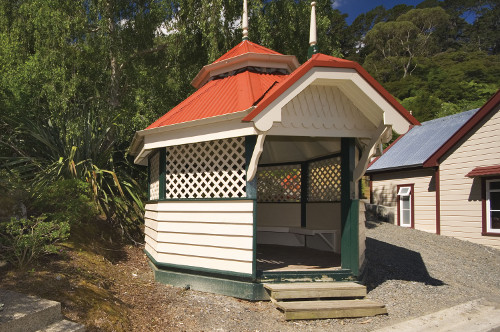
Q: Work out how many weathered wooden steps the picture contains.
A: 2